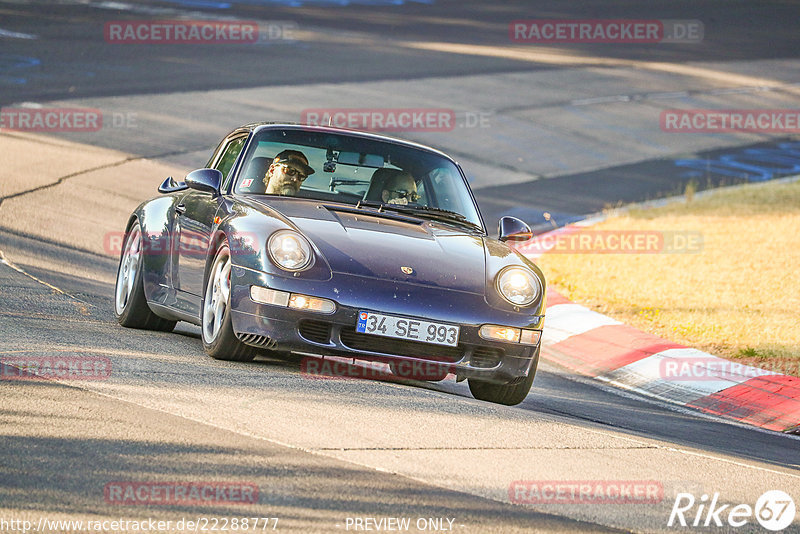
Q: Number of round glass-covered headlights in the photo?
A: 2